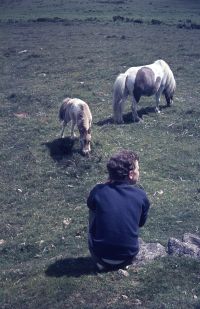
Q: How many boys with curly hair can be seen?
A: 1